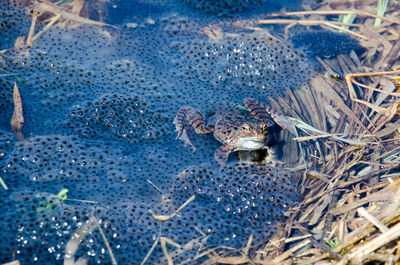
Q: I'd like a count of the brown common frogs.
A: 1